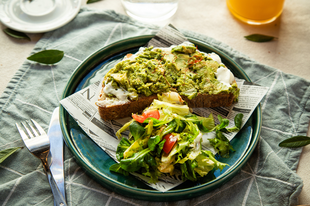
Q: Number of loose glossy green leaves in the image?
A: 6